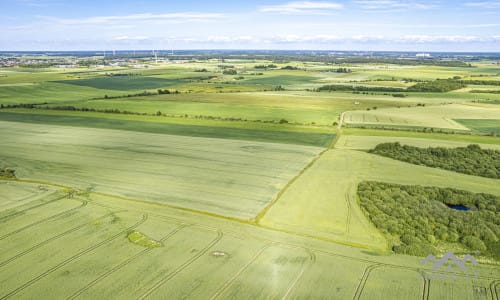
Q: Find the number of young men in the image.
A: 0